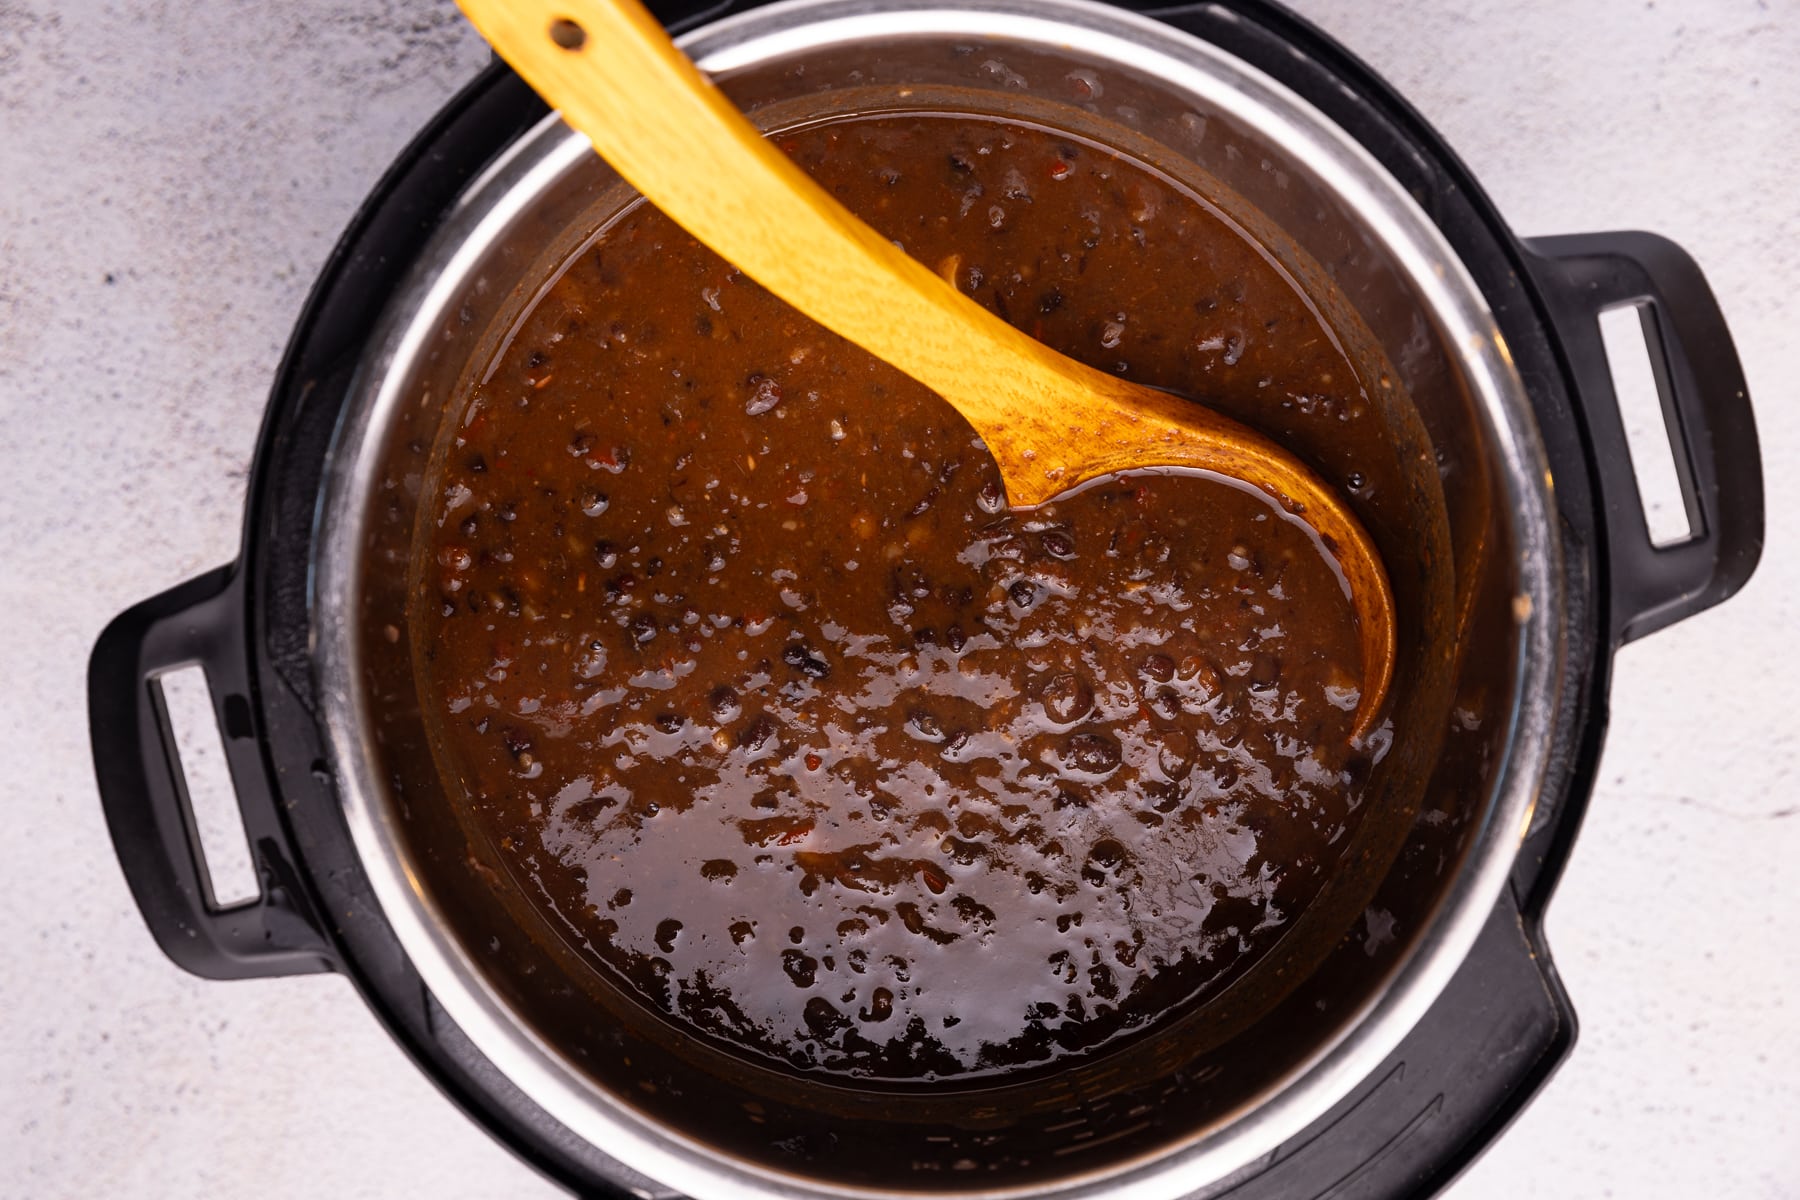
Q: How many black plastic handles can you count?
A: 2